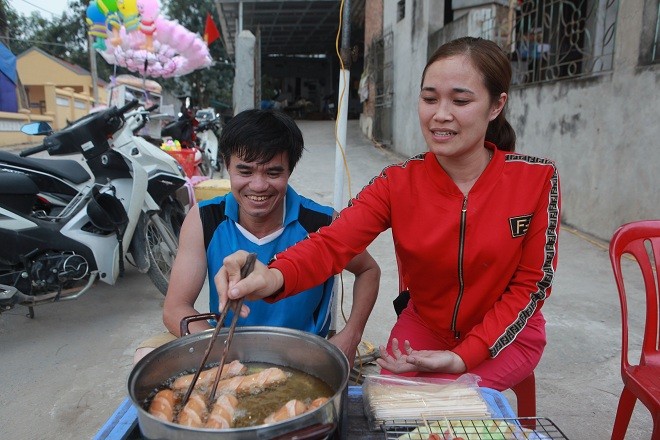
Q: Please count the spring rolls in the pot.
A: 7